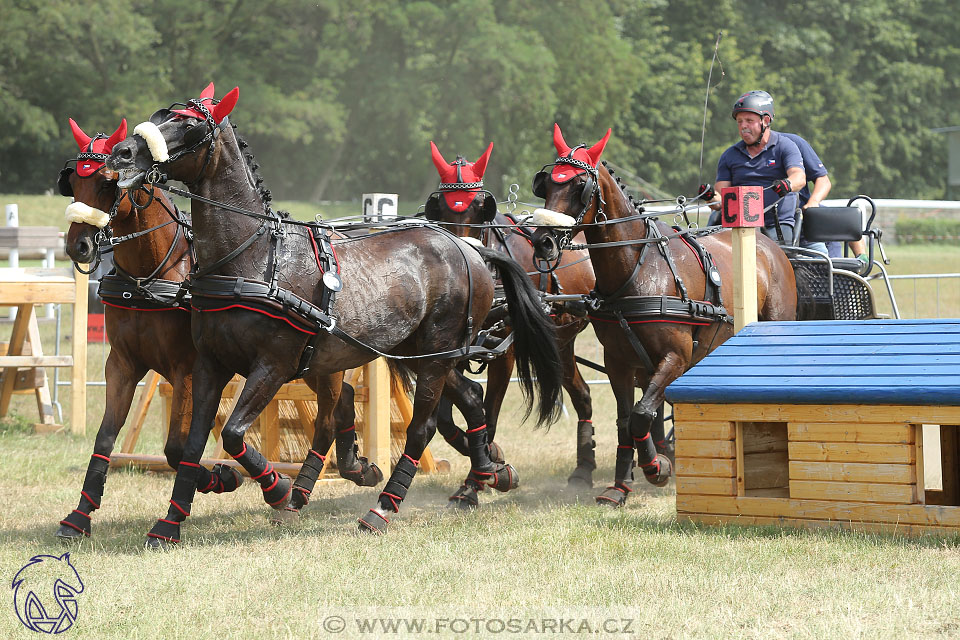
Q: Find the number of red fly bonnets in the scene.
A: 4